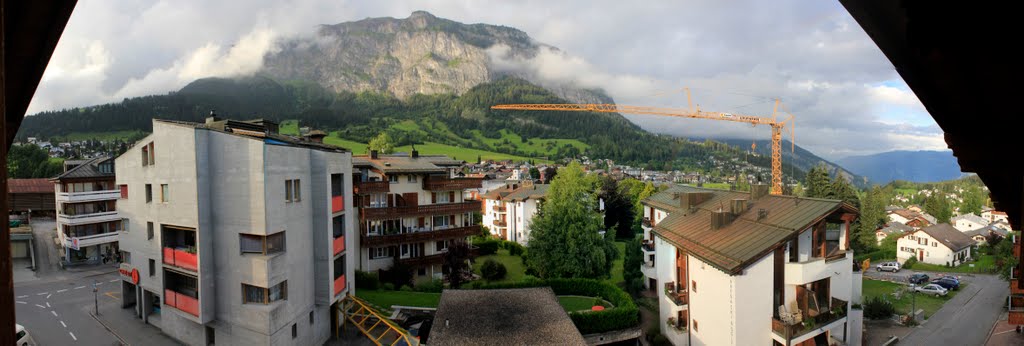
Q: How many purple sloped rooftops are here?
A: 0